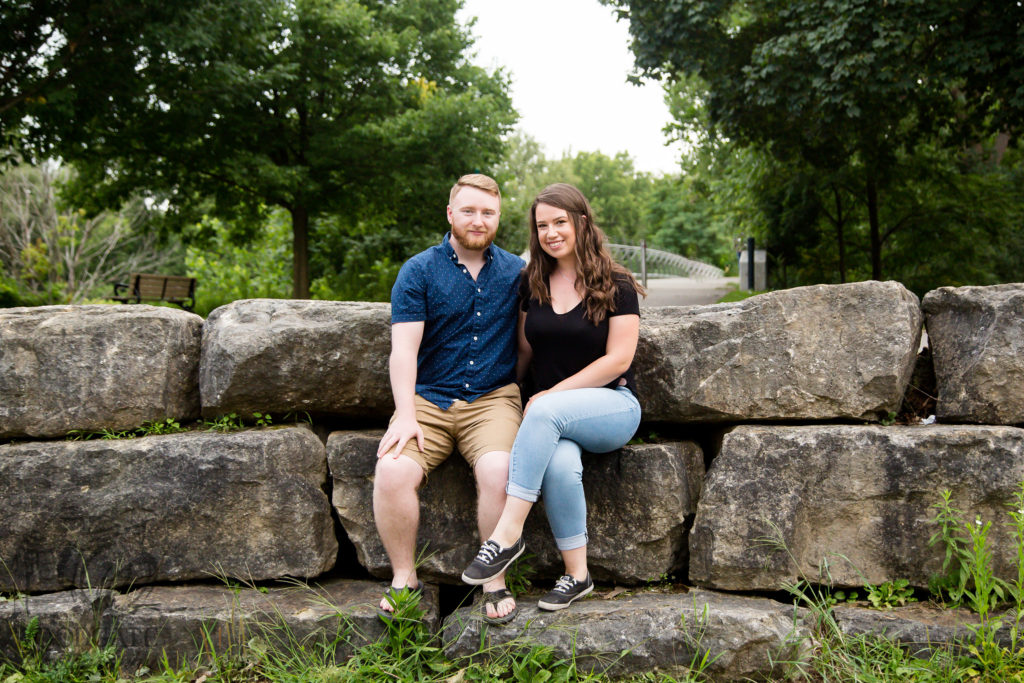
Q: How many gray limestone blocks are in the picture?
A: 11